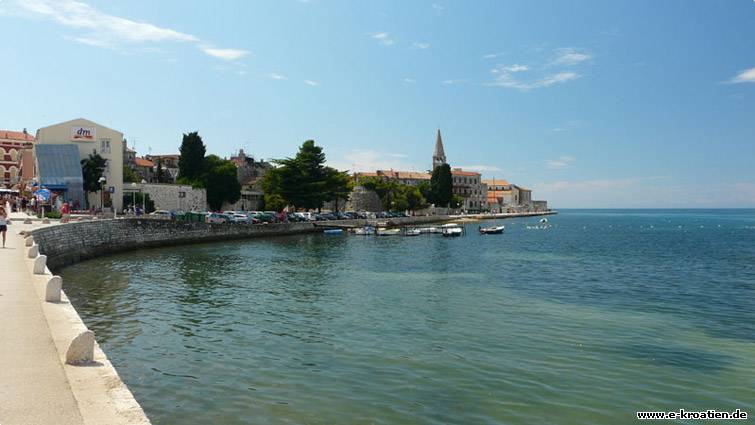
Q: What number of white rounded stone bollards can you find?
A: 5